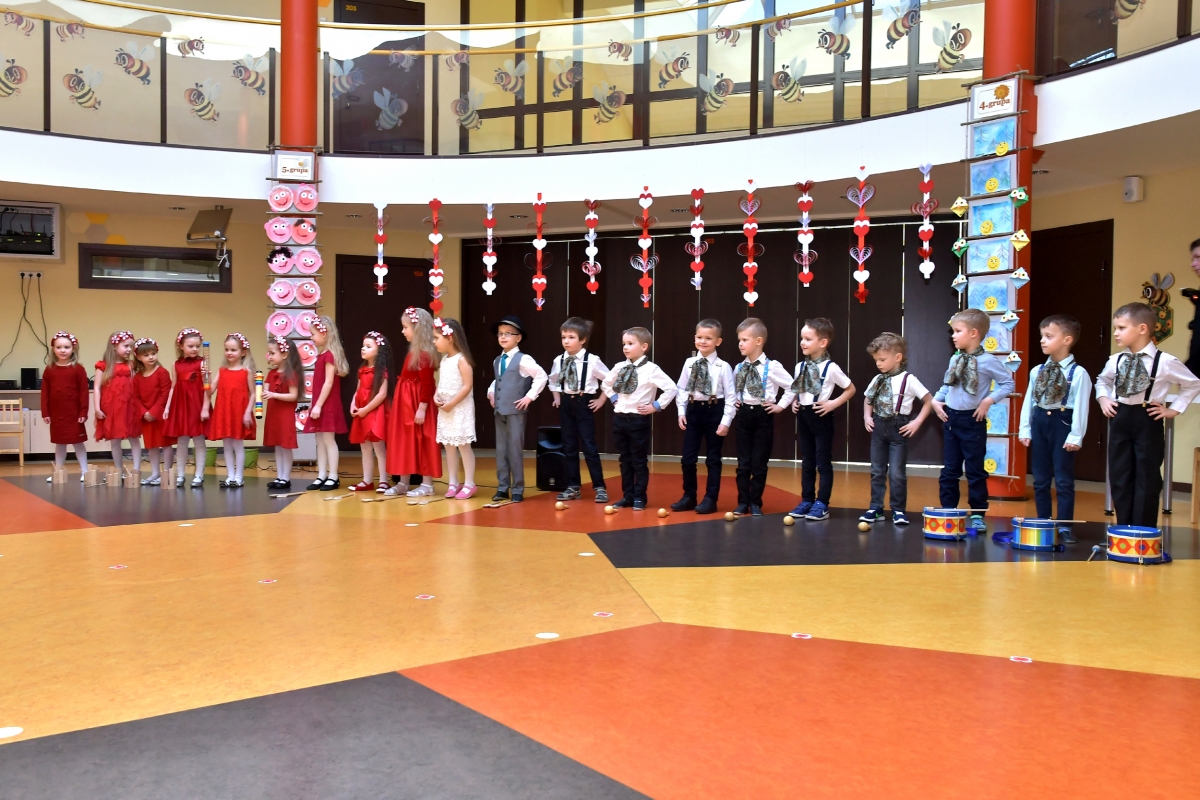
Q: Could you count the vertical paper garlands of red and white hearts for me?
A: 11